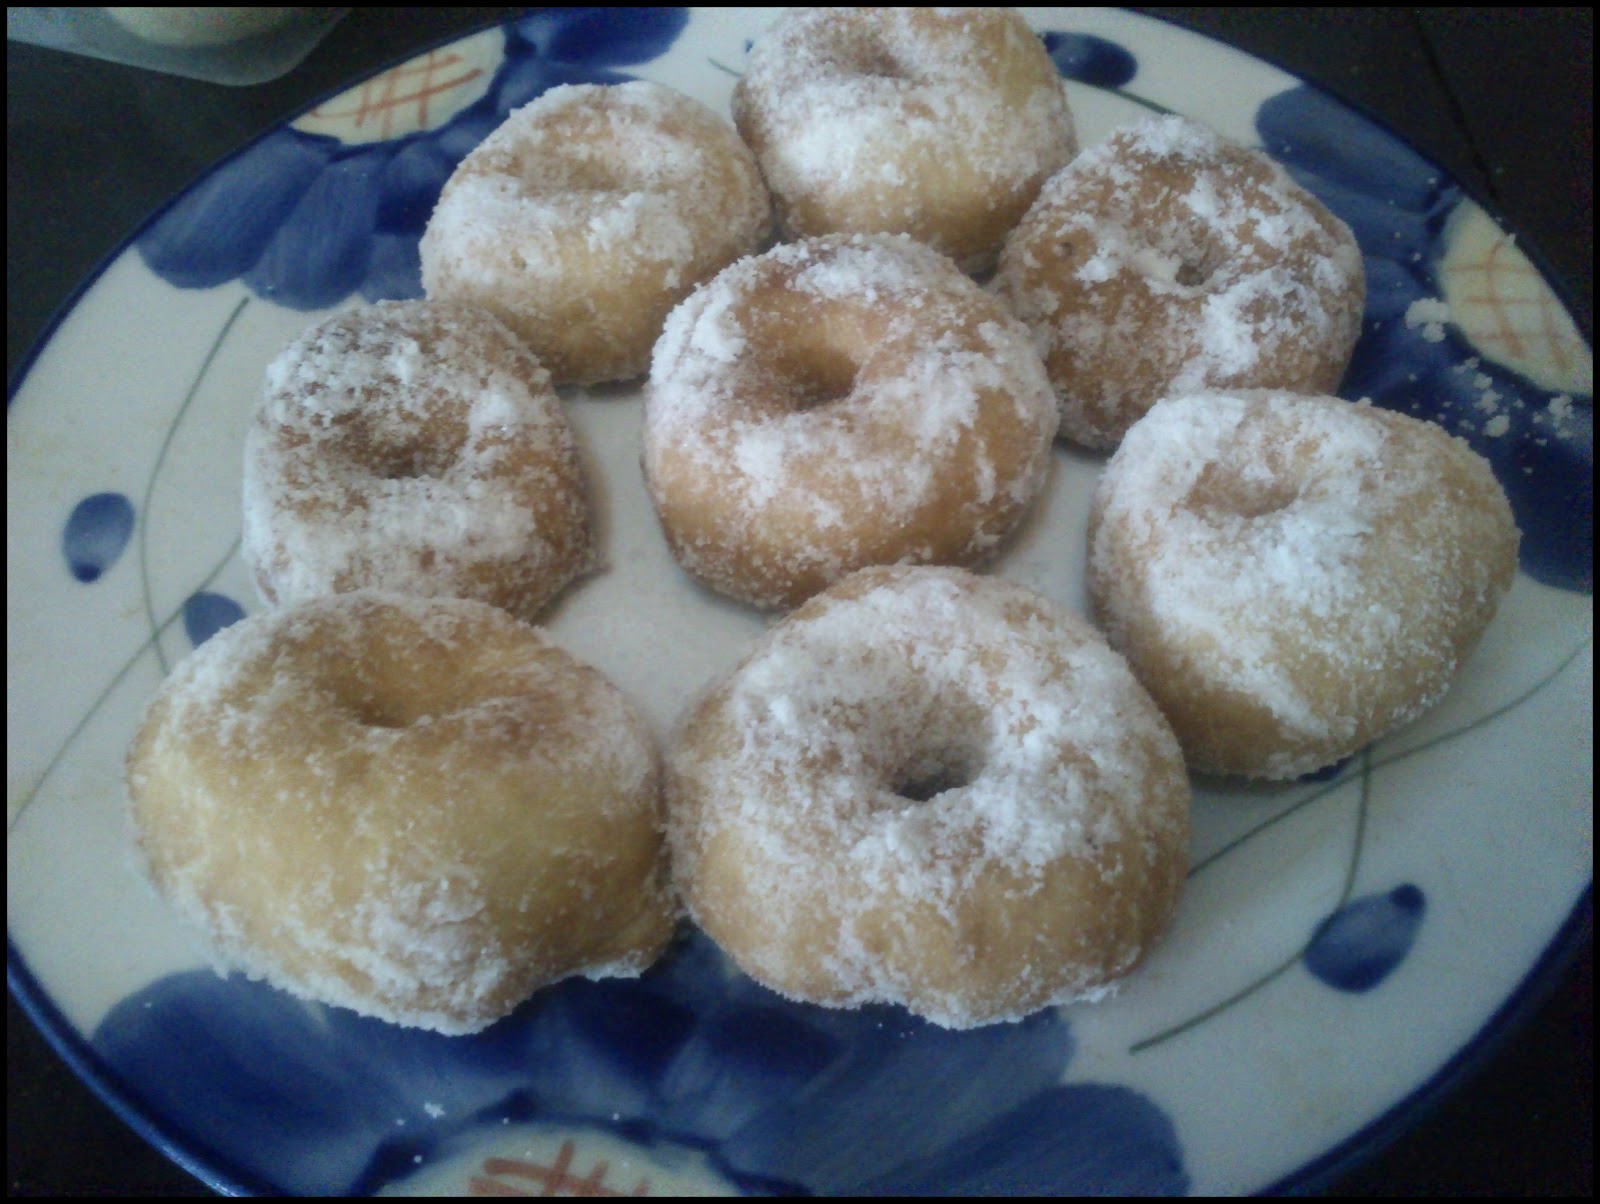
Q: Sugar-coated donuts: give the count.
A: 8